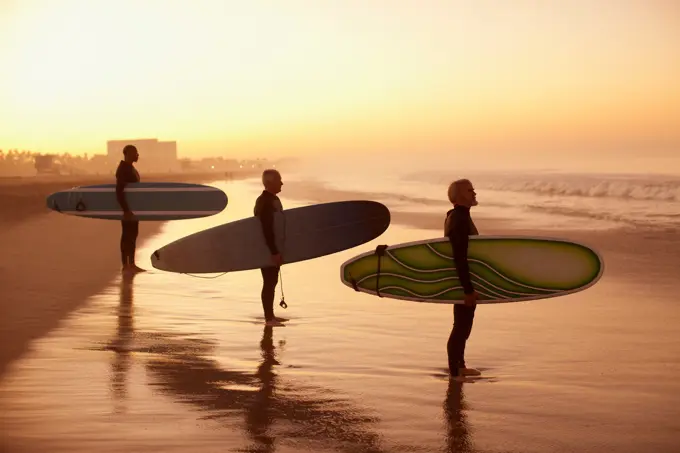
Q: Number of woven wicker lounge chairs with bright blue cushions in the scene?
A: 0